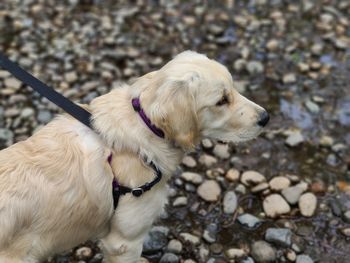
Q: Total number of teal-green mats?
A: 0